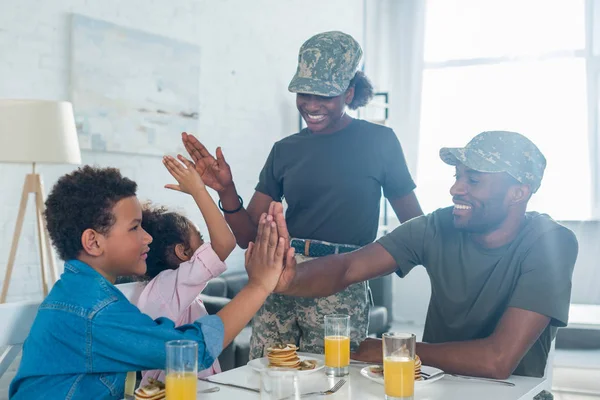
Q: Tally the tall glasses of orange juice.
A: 3